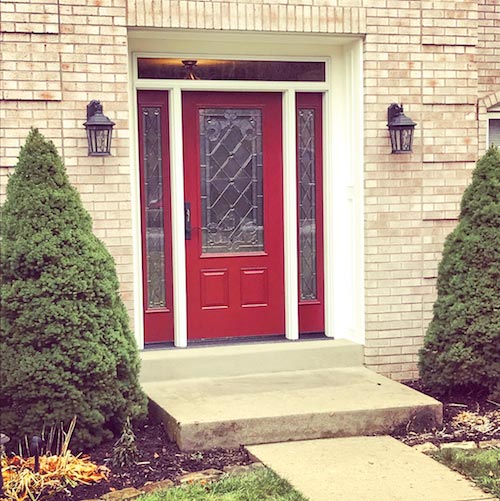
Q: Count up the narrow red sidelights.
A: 2